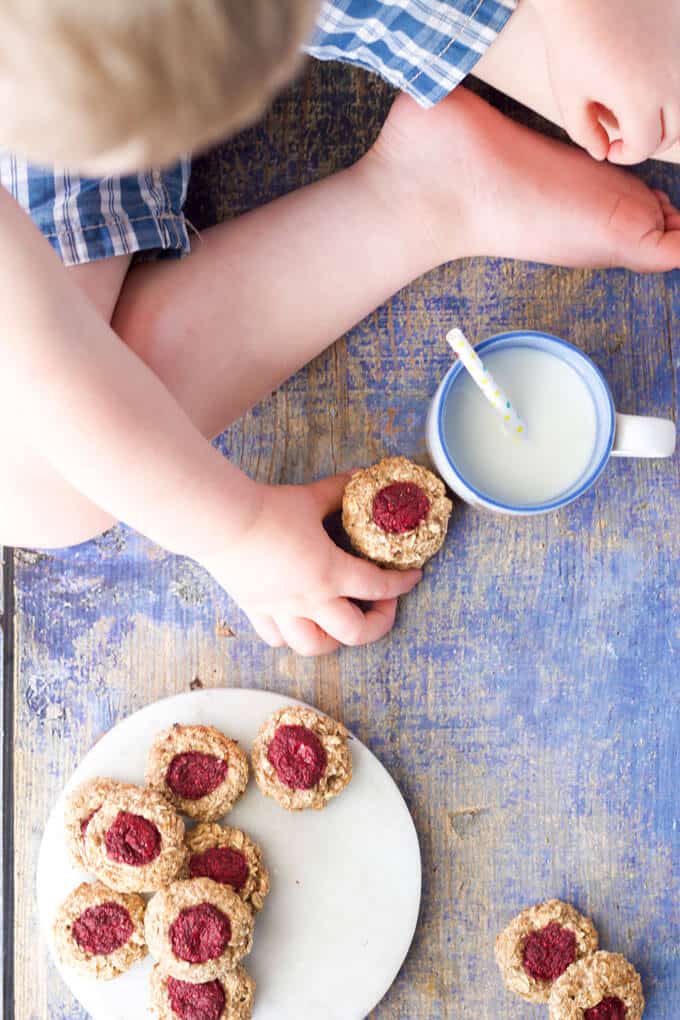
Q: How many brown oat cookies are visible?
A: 11